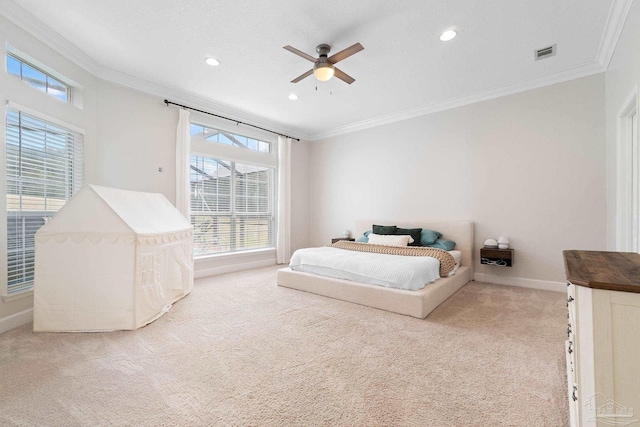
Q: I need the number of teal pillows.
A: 4